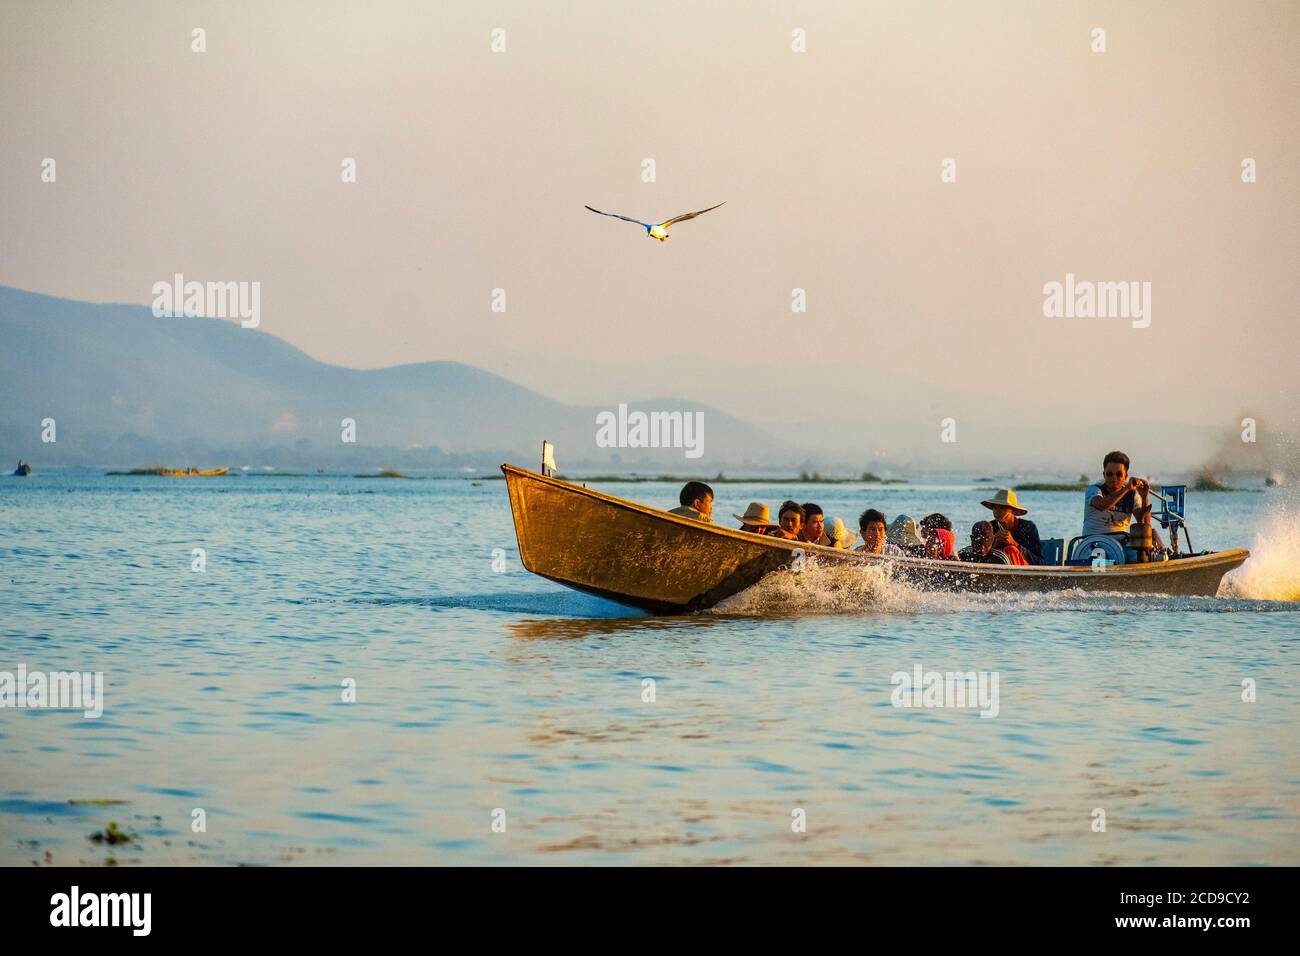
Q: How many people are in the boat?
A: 12